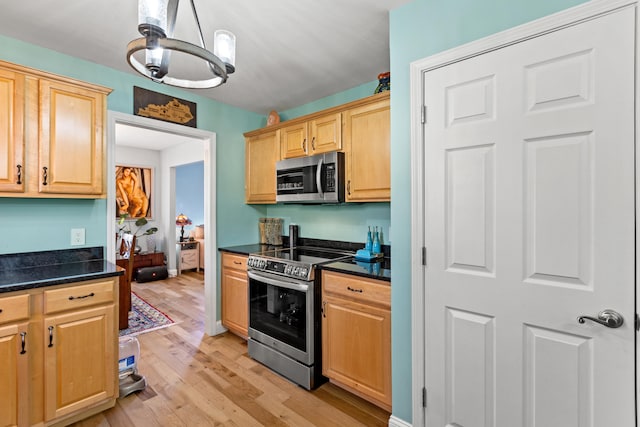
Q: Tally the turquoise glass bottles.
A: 2